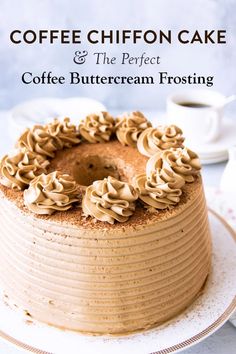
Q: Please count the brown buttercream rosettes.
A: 10